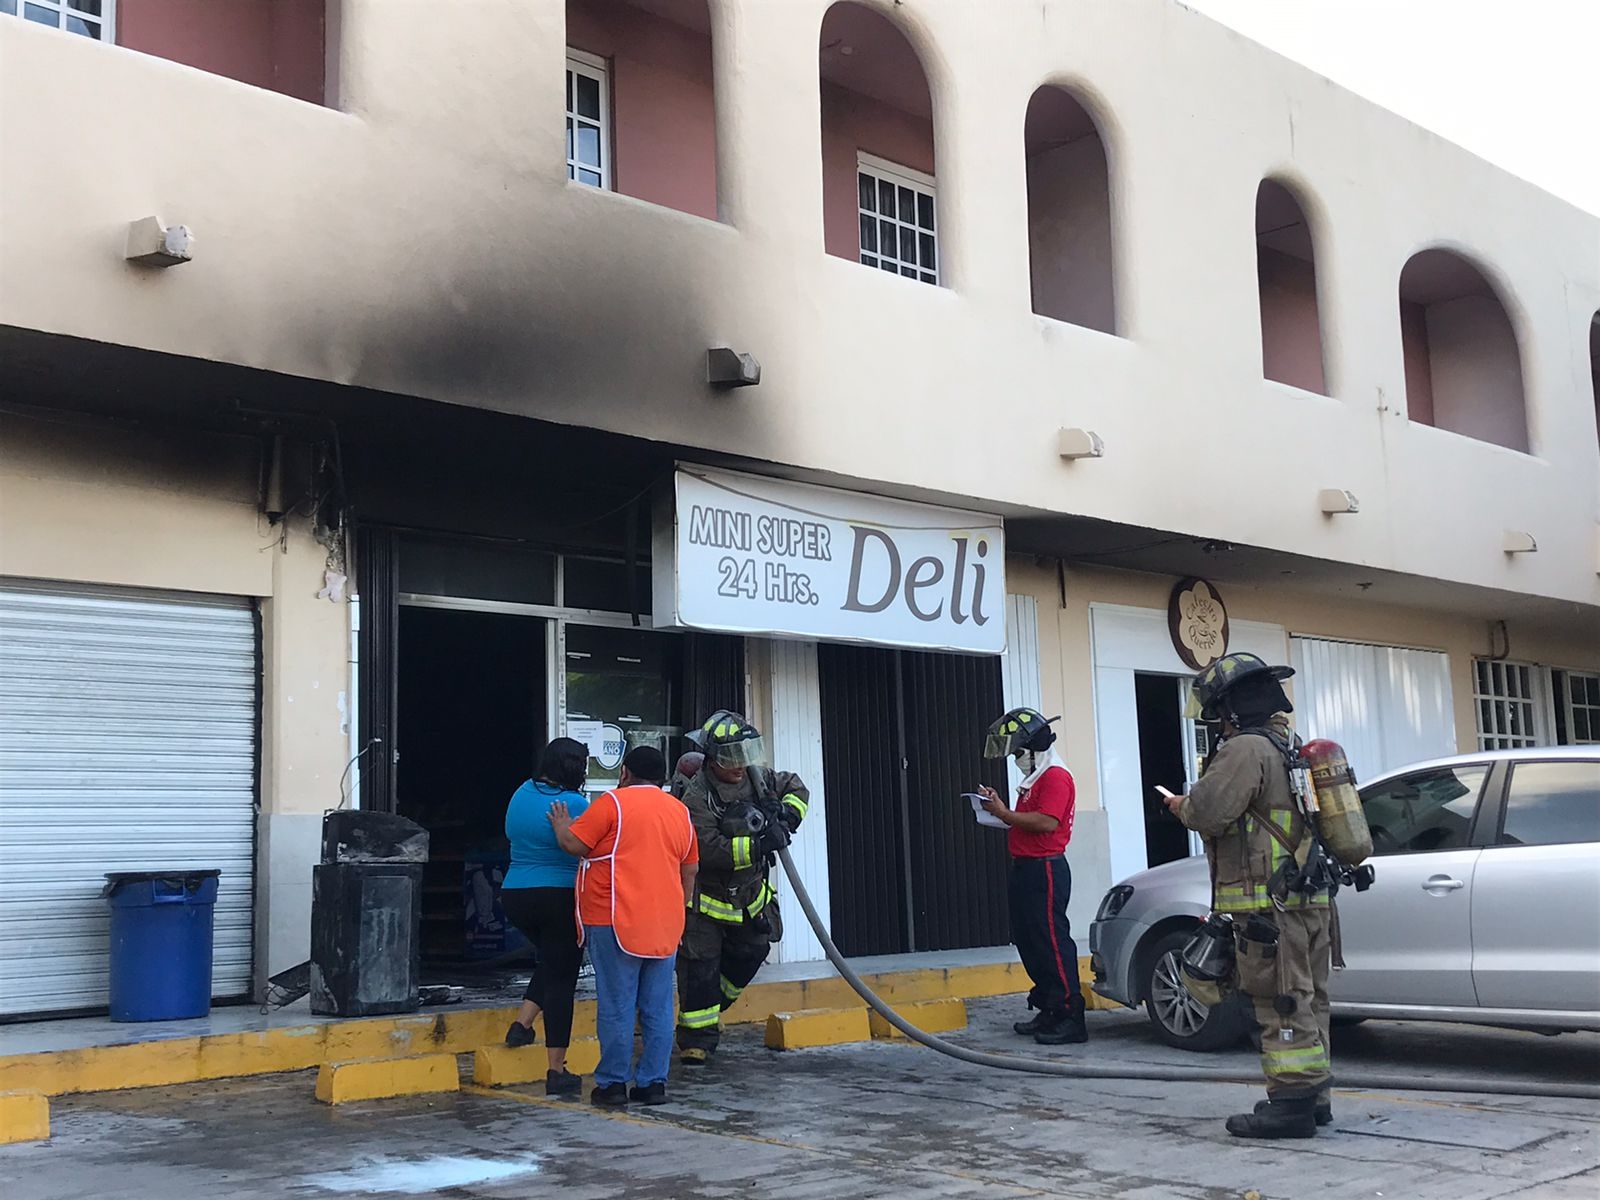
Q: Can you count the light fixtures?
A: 5